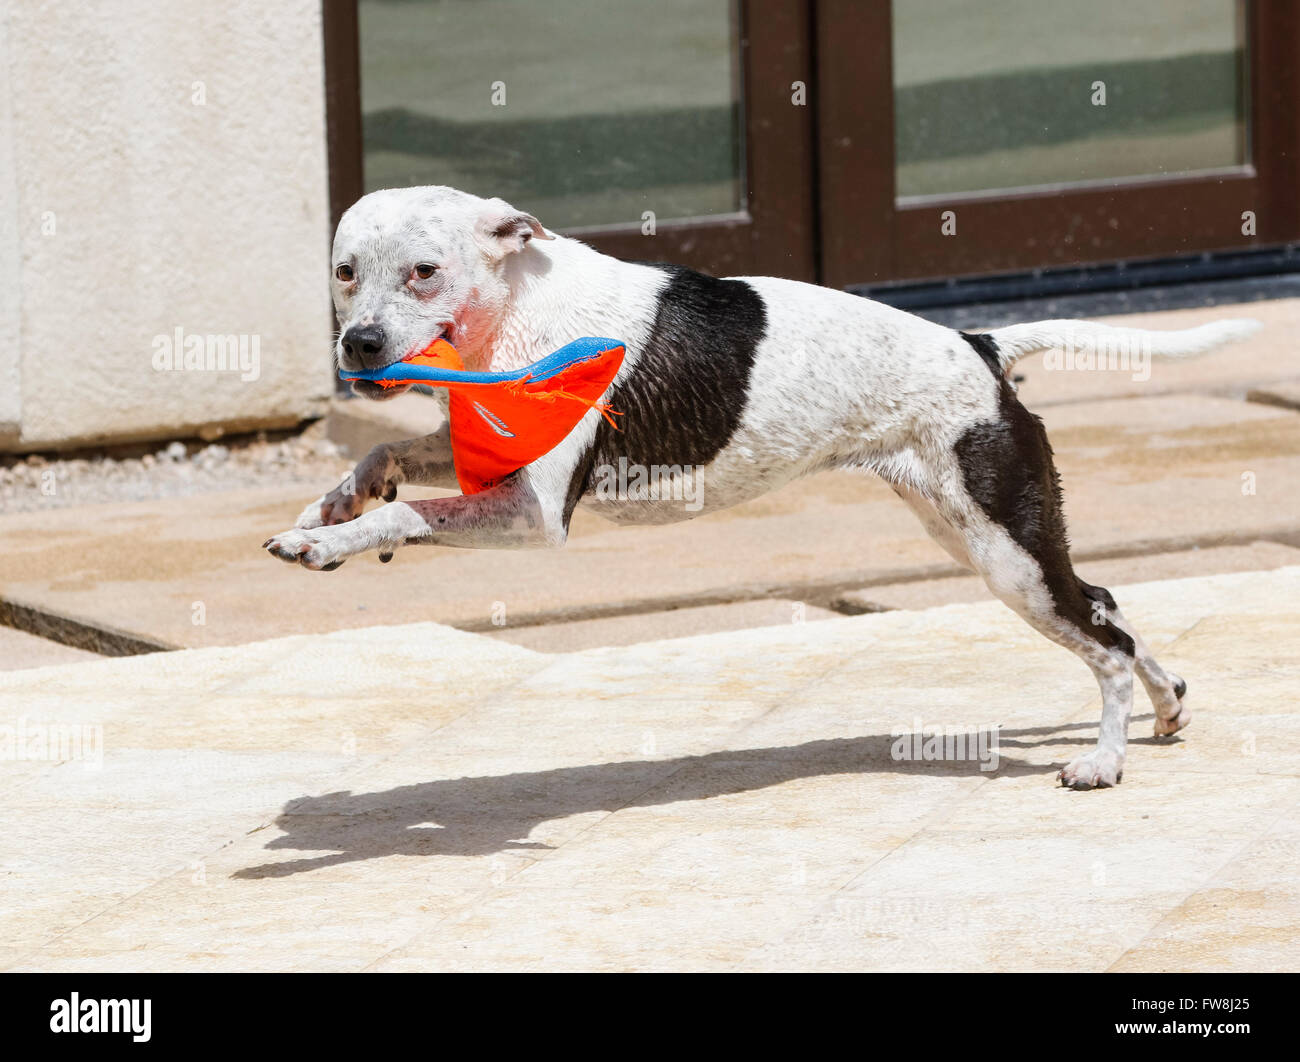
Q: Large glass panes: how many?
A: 2